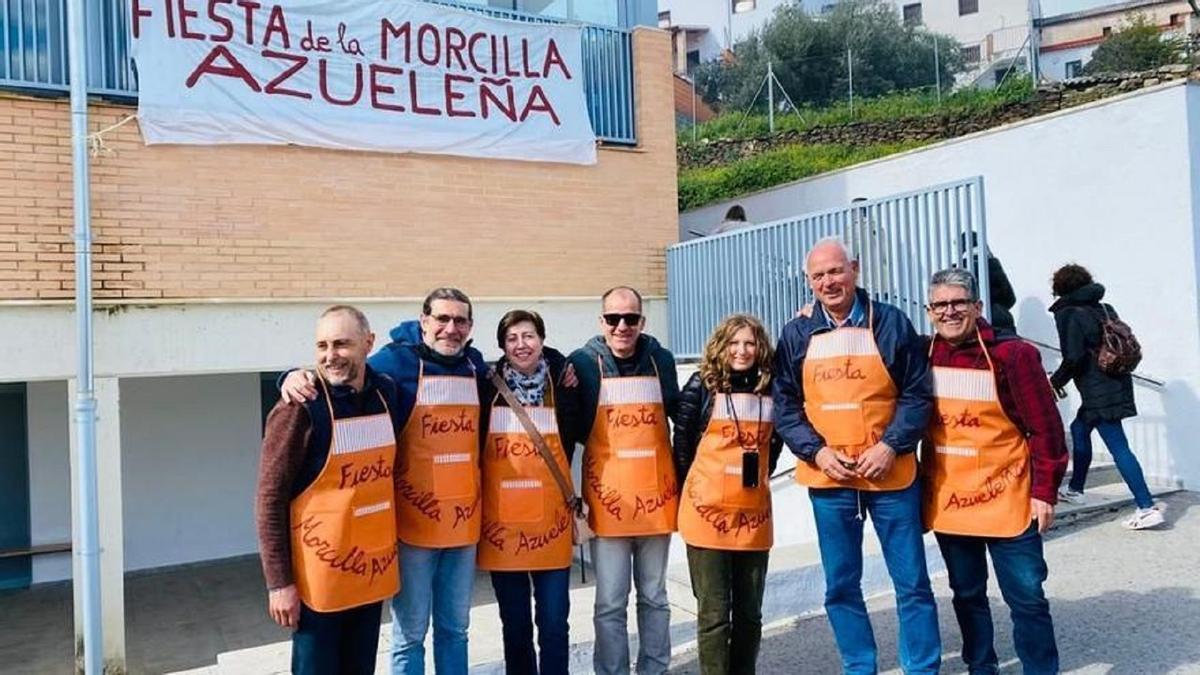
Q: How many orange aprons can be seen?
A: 7